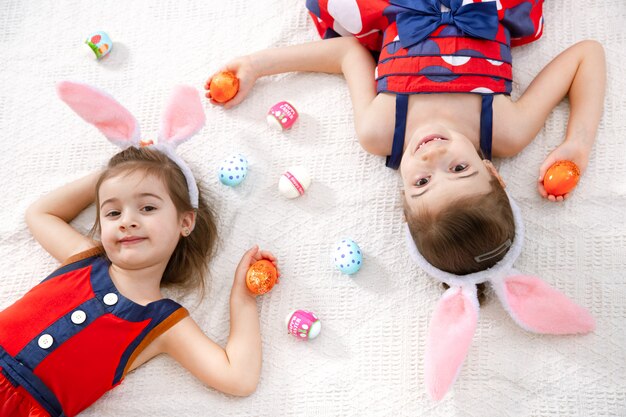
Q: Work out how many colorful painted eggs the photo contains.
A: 9